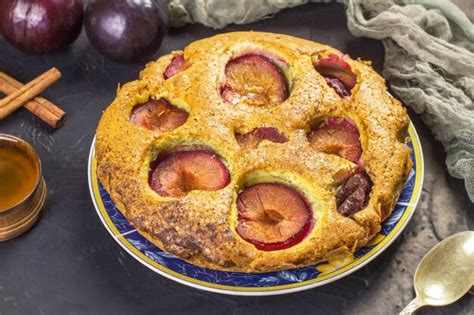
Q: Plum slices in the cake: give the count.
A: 9